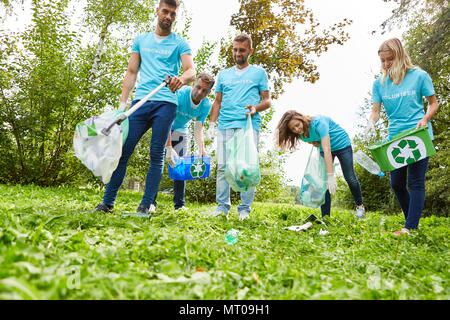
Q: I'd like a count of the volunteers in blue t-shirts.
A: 5